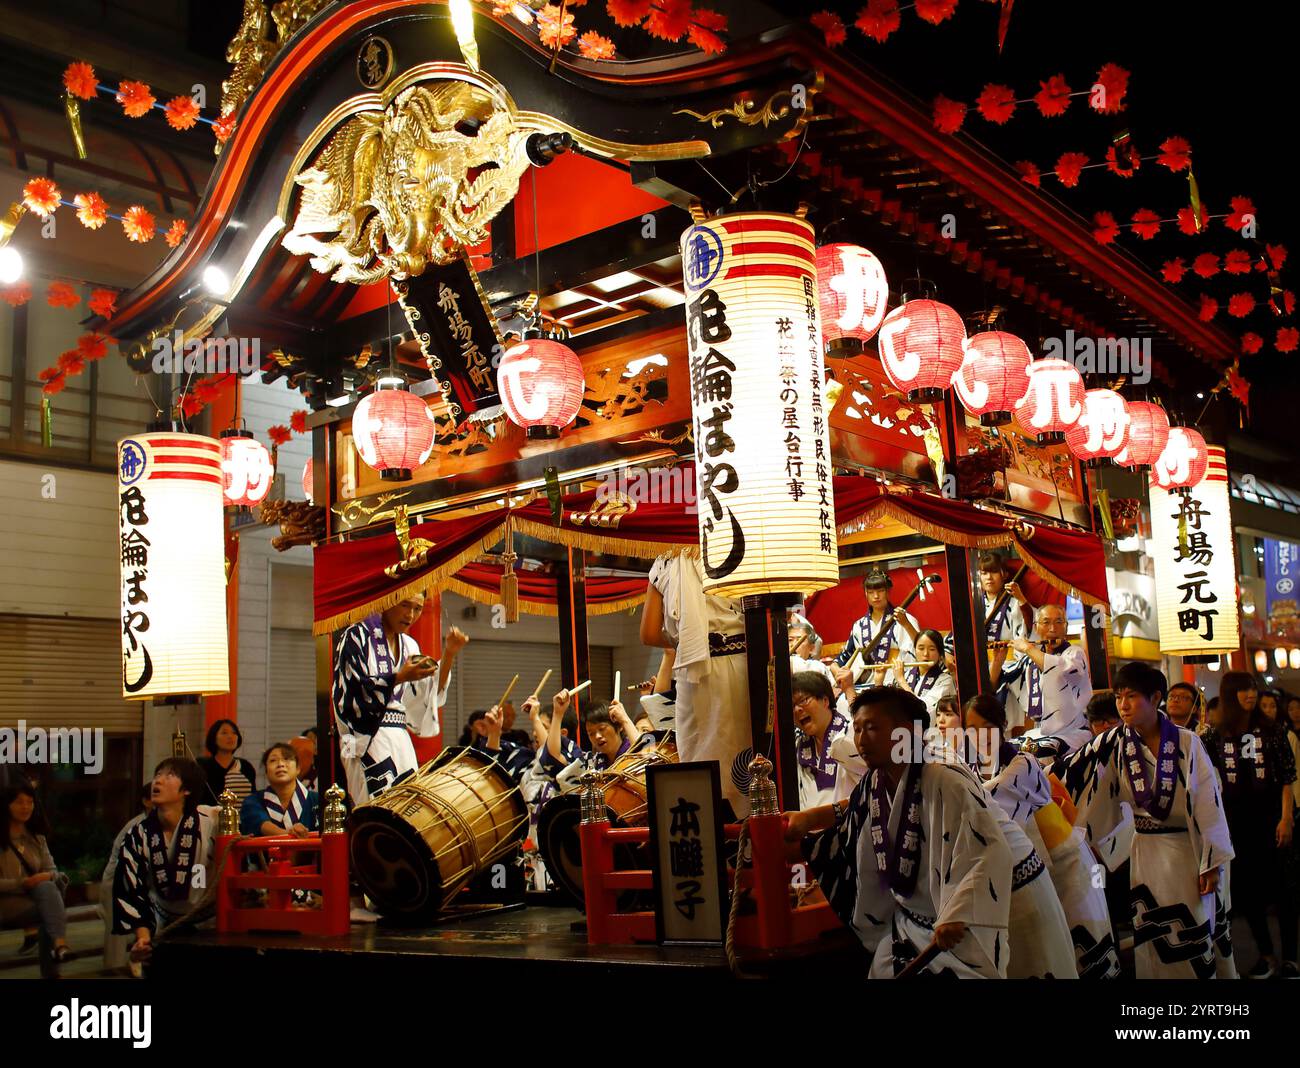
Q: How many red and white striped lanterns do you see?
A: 3